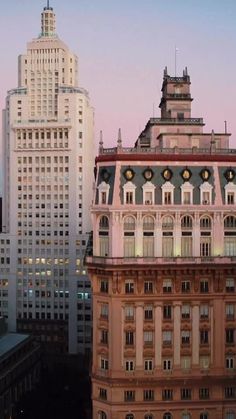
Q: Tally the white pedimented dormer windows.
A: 7